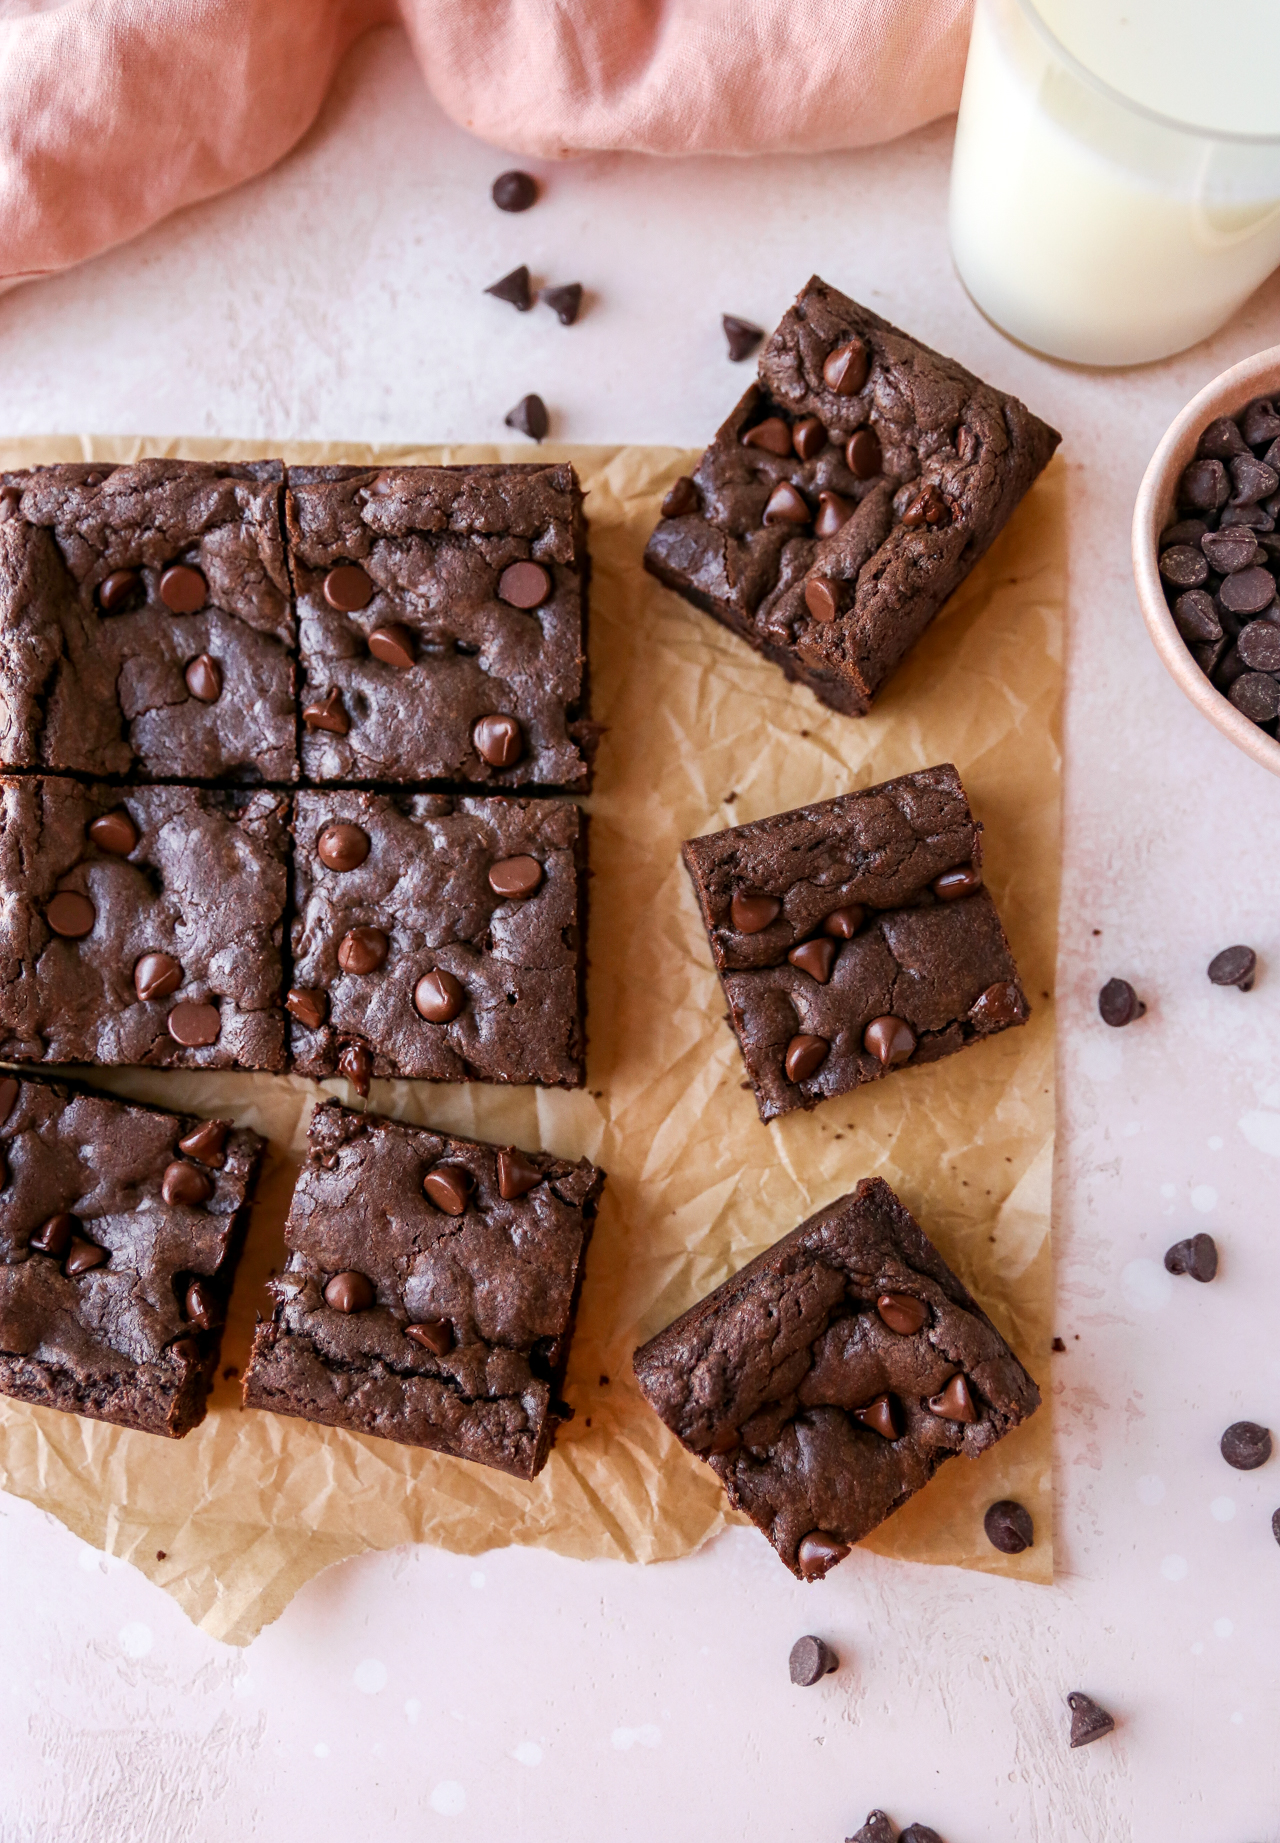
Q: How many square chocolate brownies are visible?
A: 9